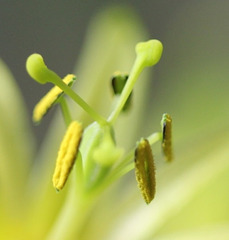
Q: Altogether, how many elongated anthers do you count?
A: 5